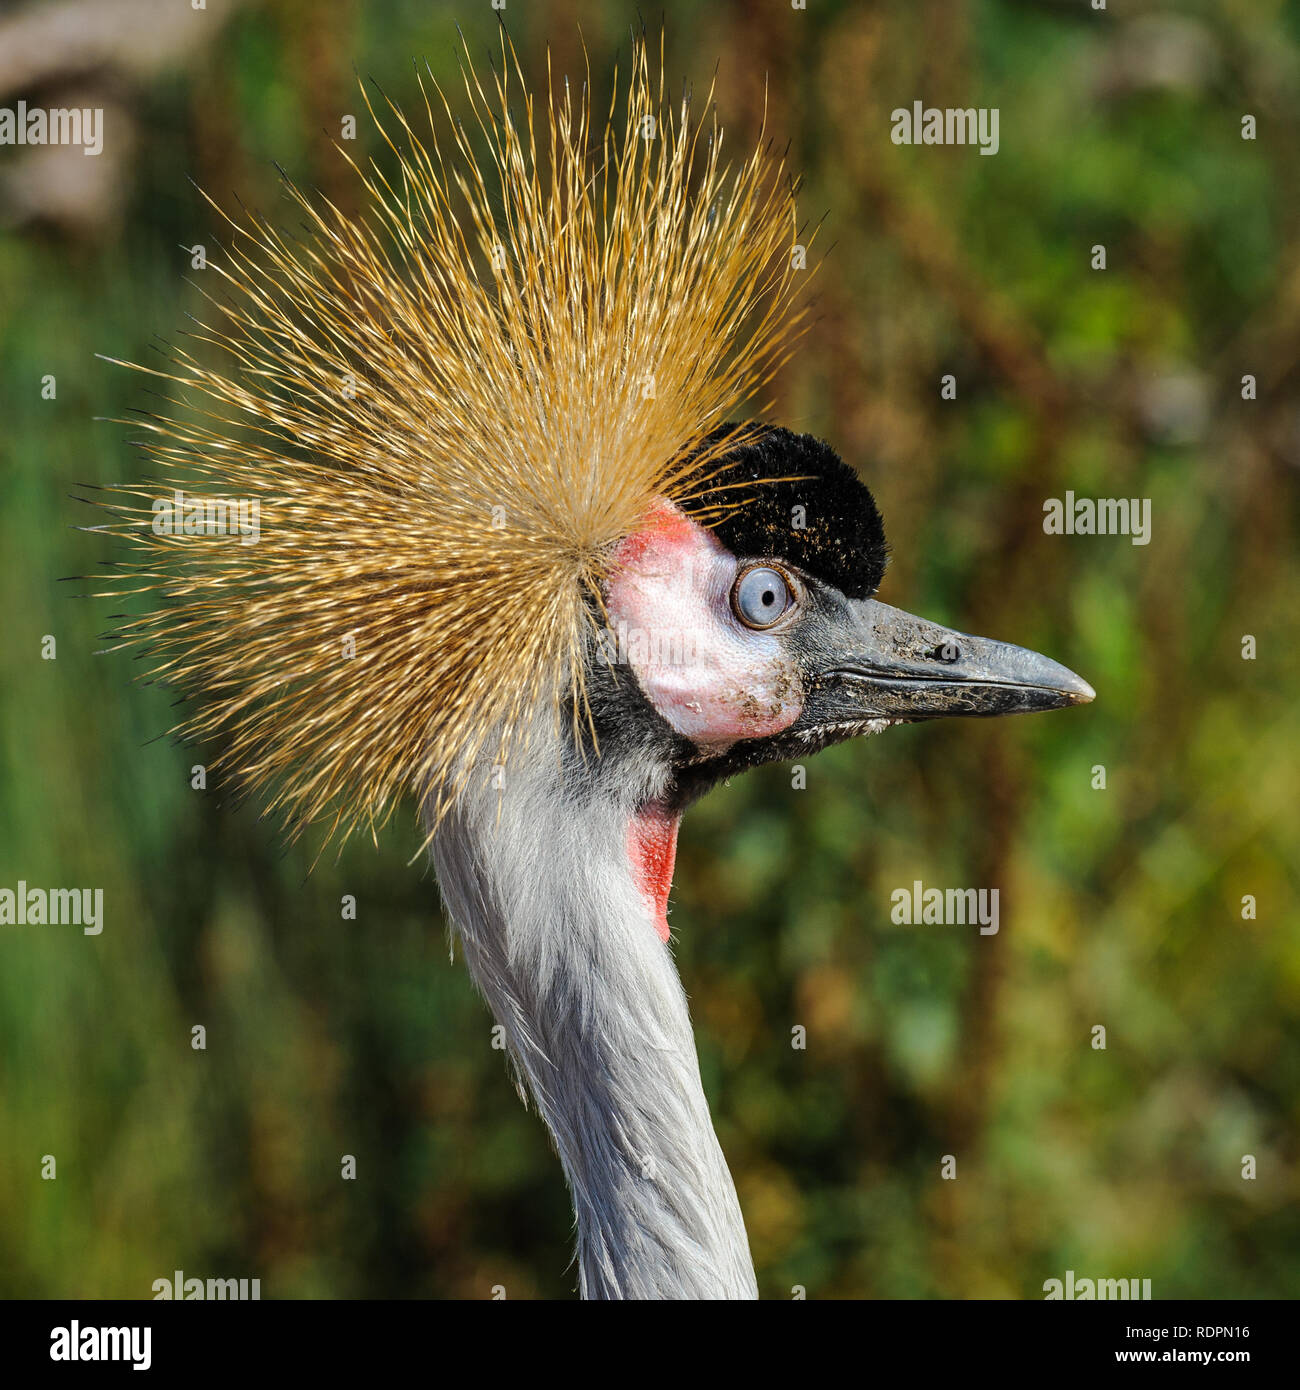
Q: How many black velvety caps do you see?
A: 1